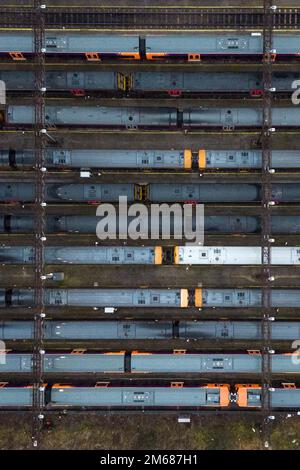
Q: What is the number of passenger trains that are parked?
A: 11